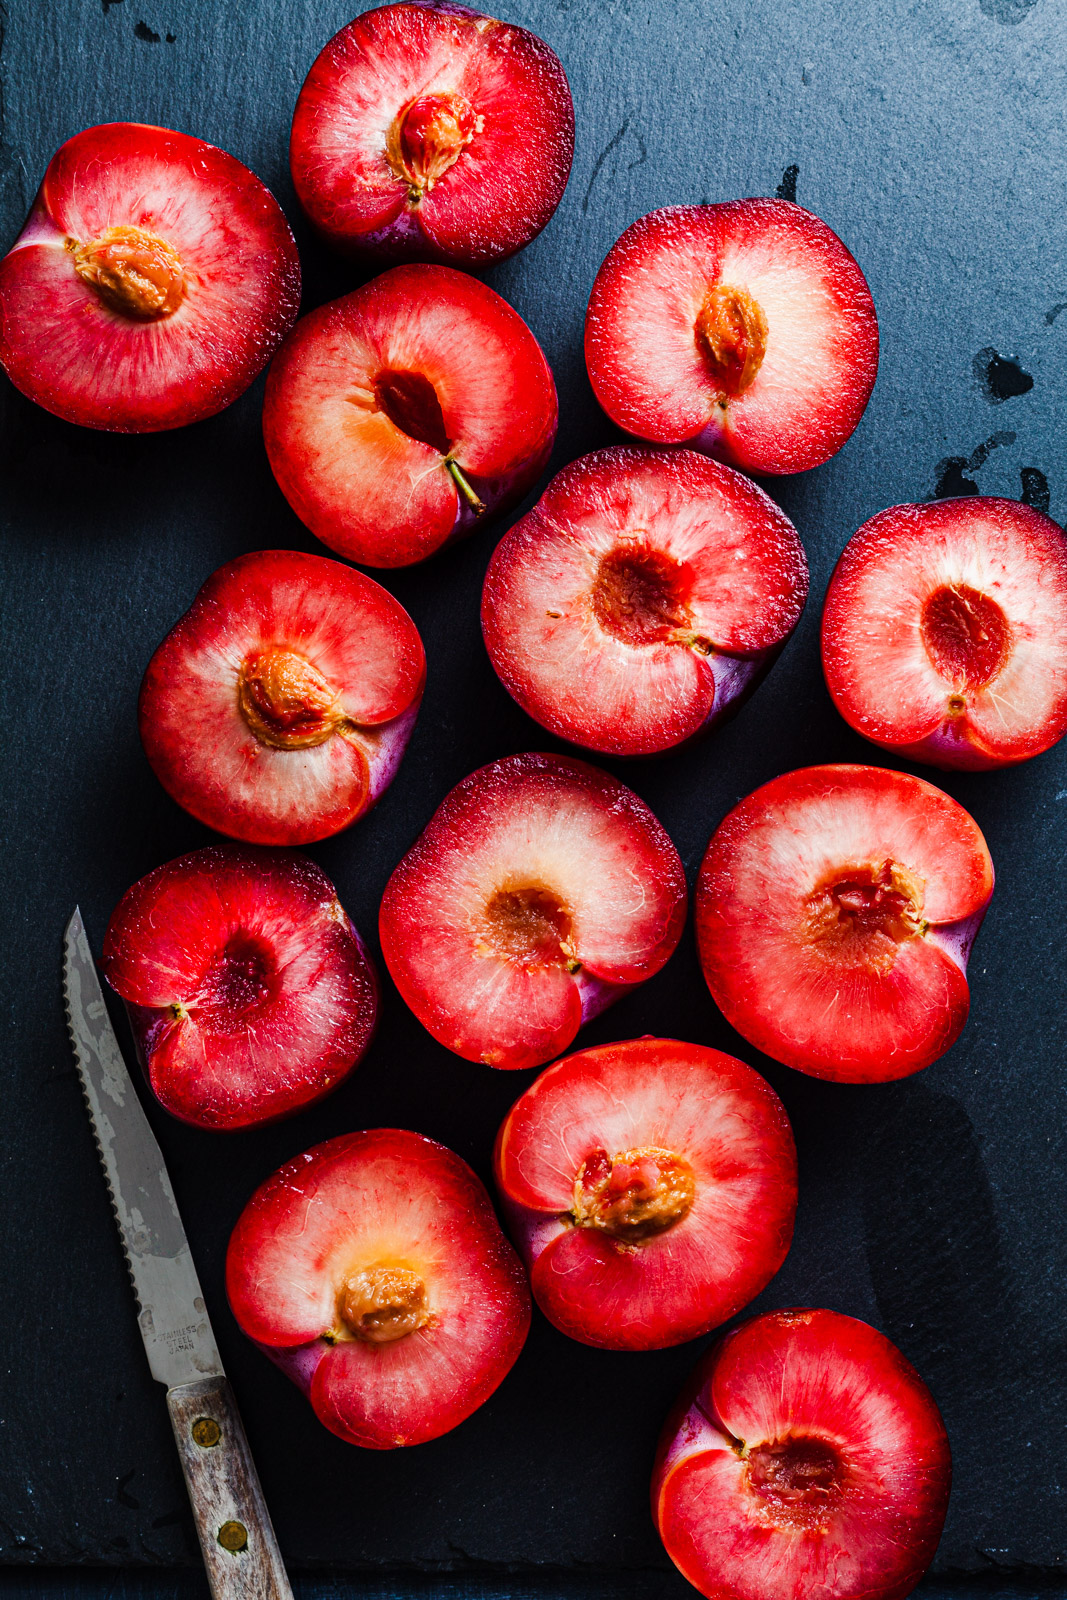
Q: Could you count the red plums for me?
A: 13